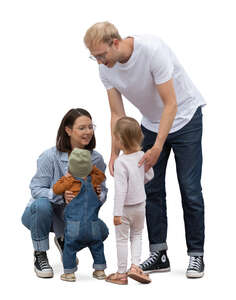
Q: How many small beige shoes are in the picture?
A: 2